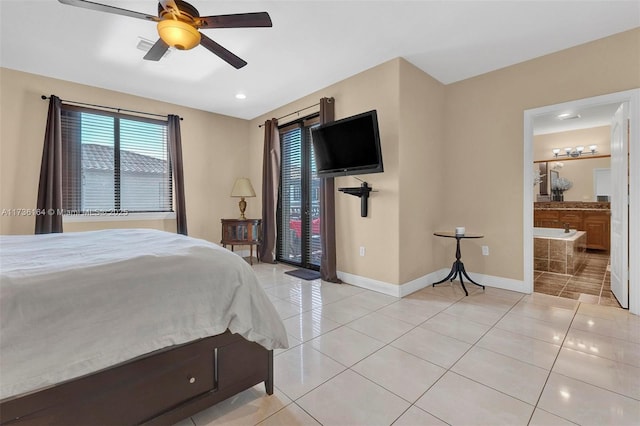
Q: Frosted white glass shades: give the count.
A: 4